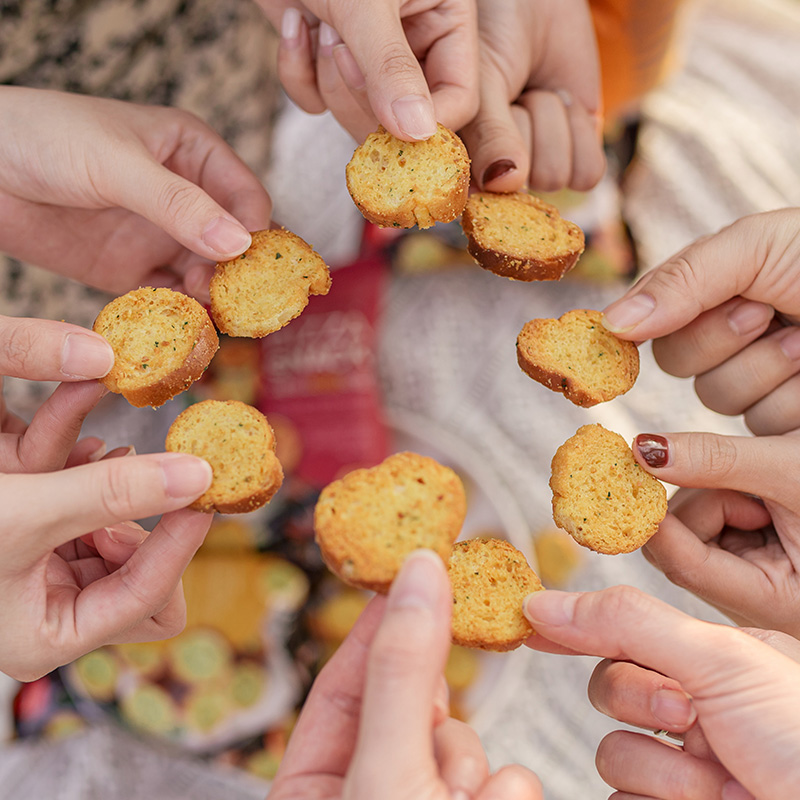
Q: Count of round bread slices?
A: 9